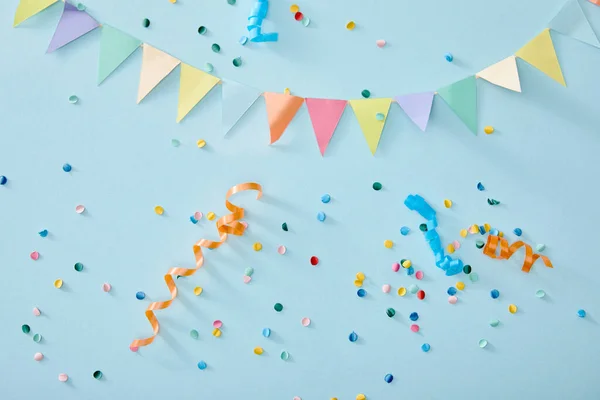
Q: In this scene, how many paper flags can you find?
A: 14